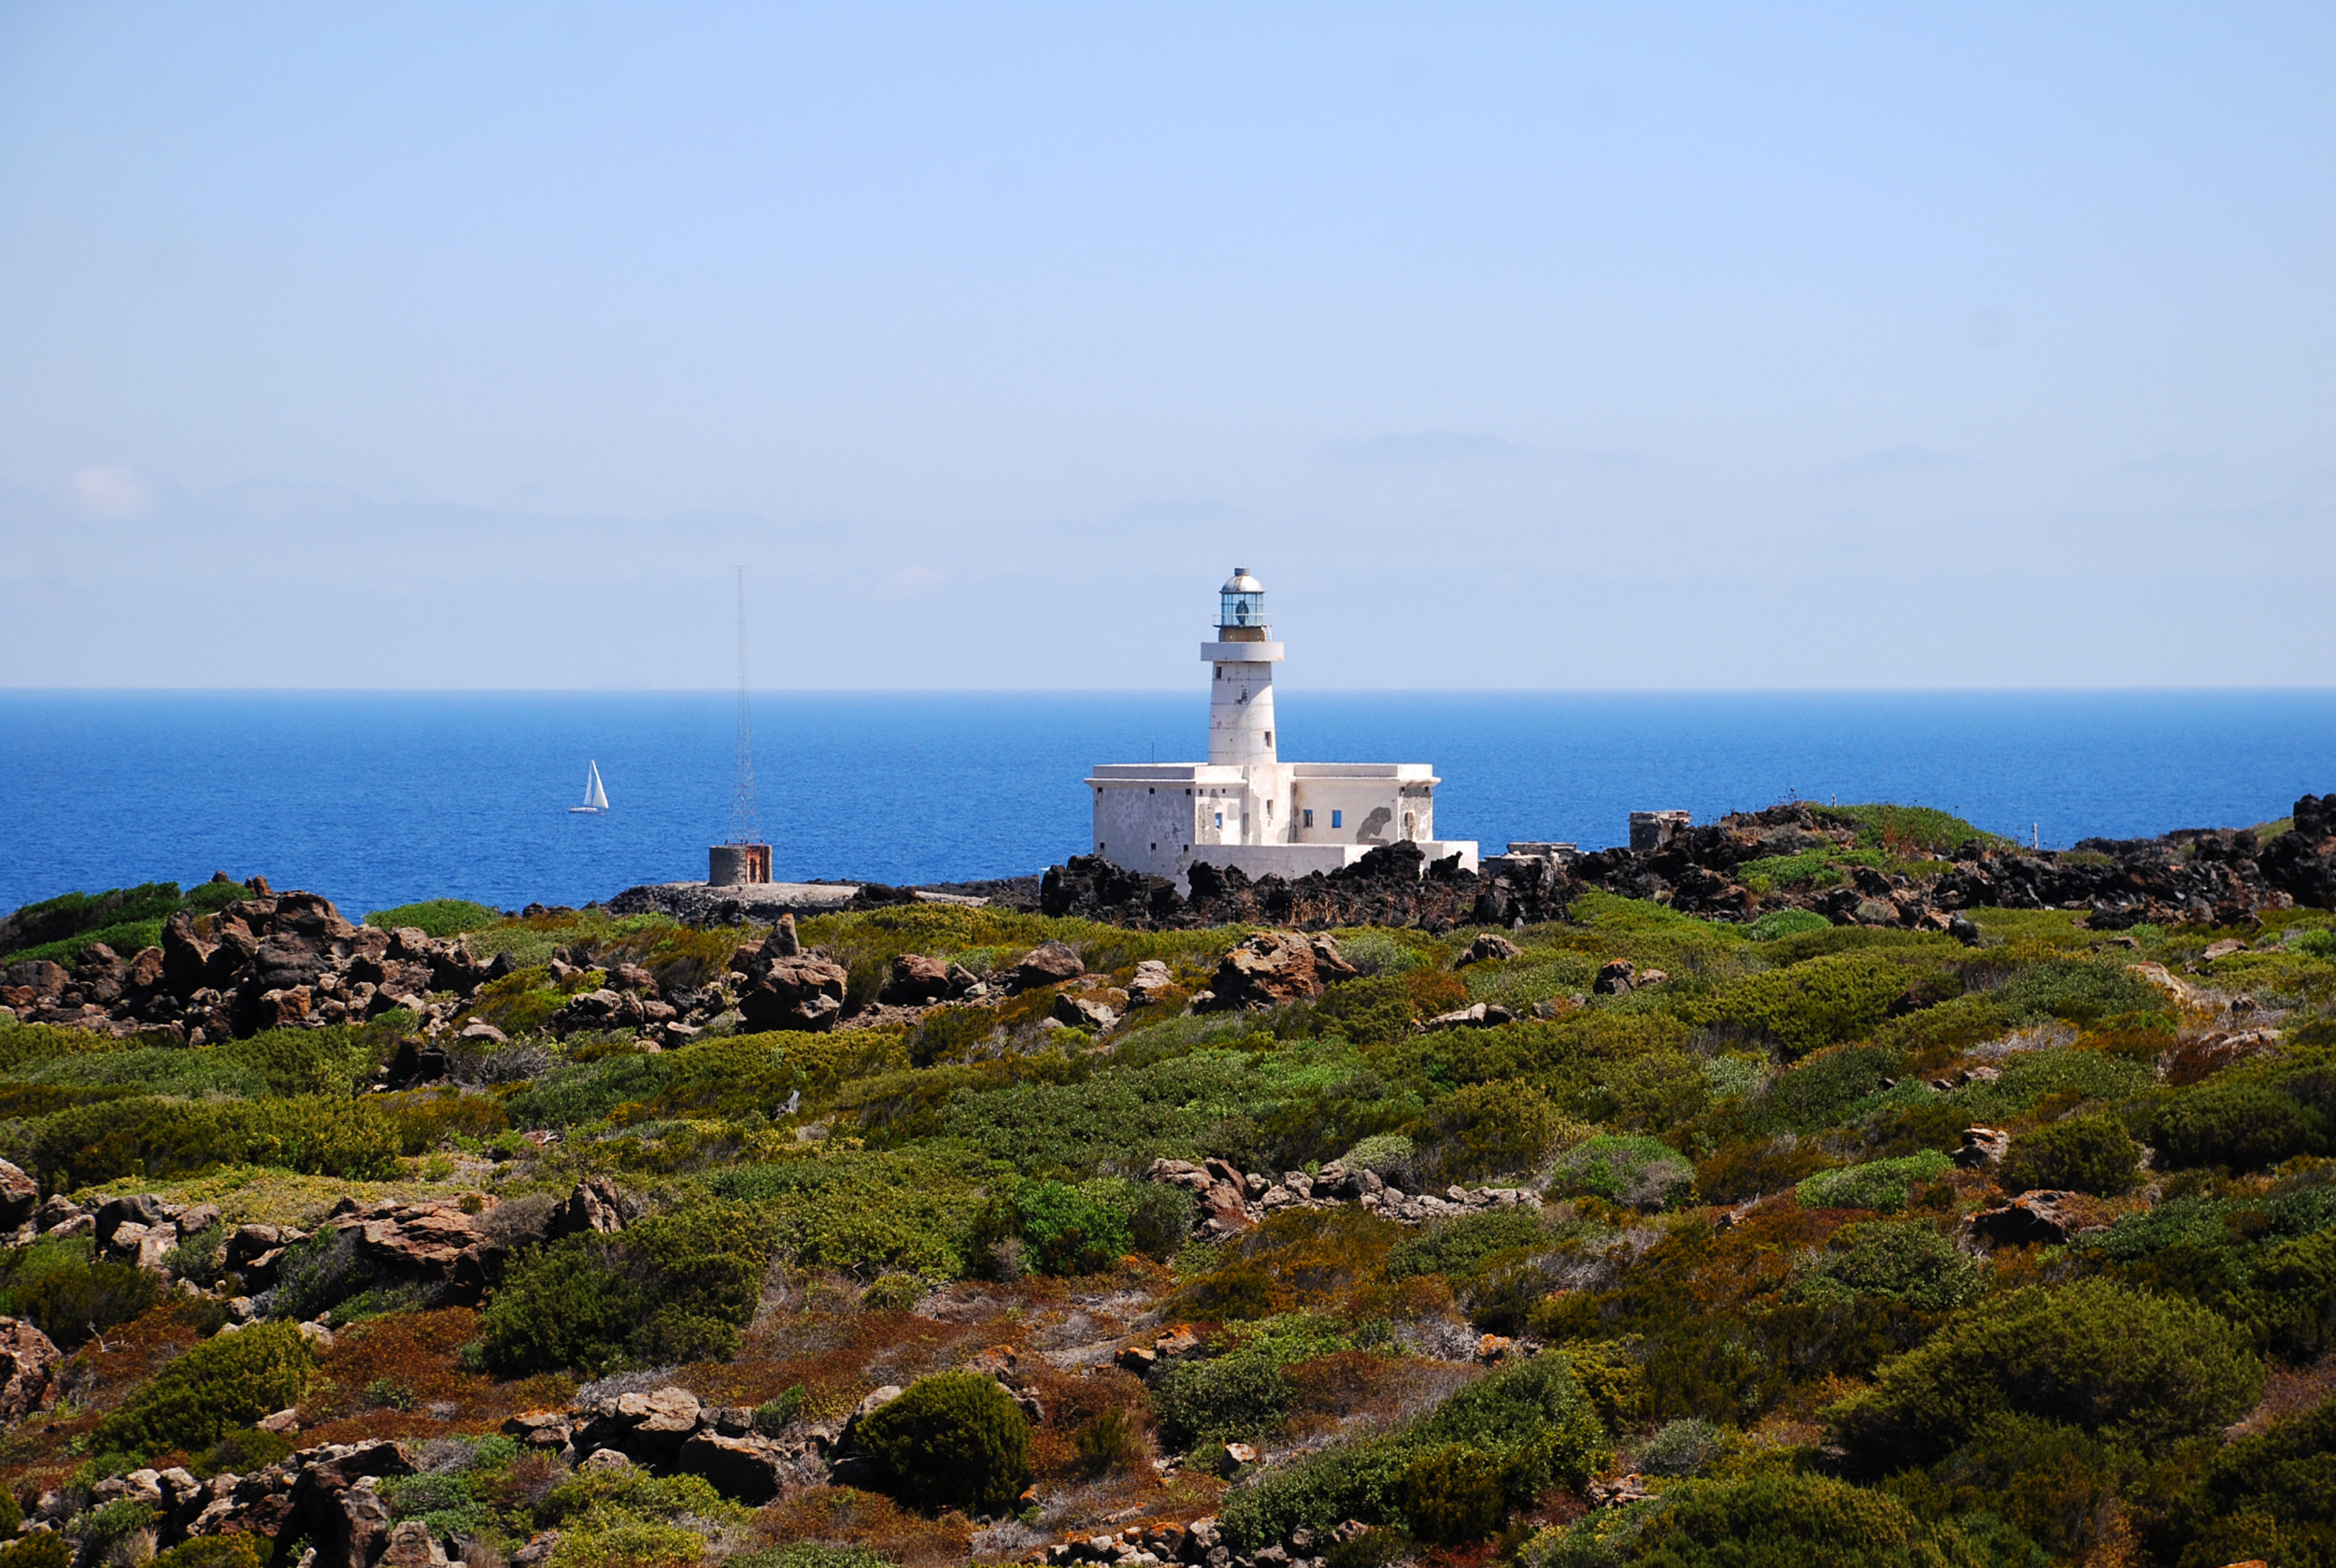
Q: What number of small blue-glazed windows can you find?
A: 3